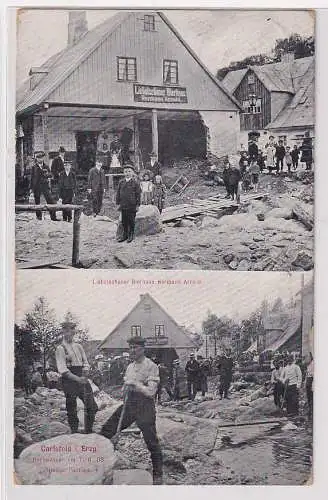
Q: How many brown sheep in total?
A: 0